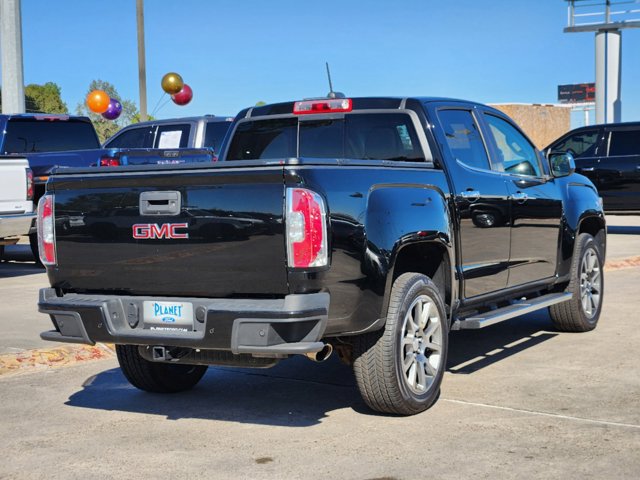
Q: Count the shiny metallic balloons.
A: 4